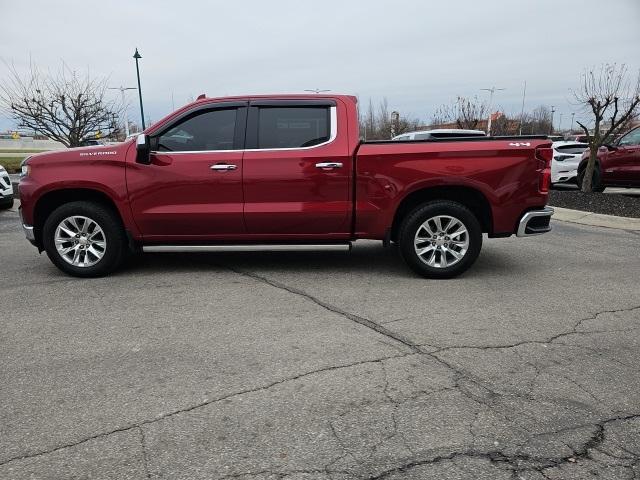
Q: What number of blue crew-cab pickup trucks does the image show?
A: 0